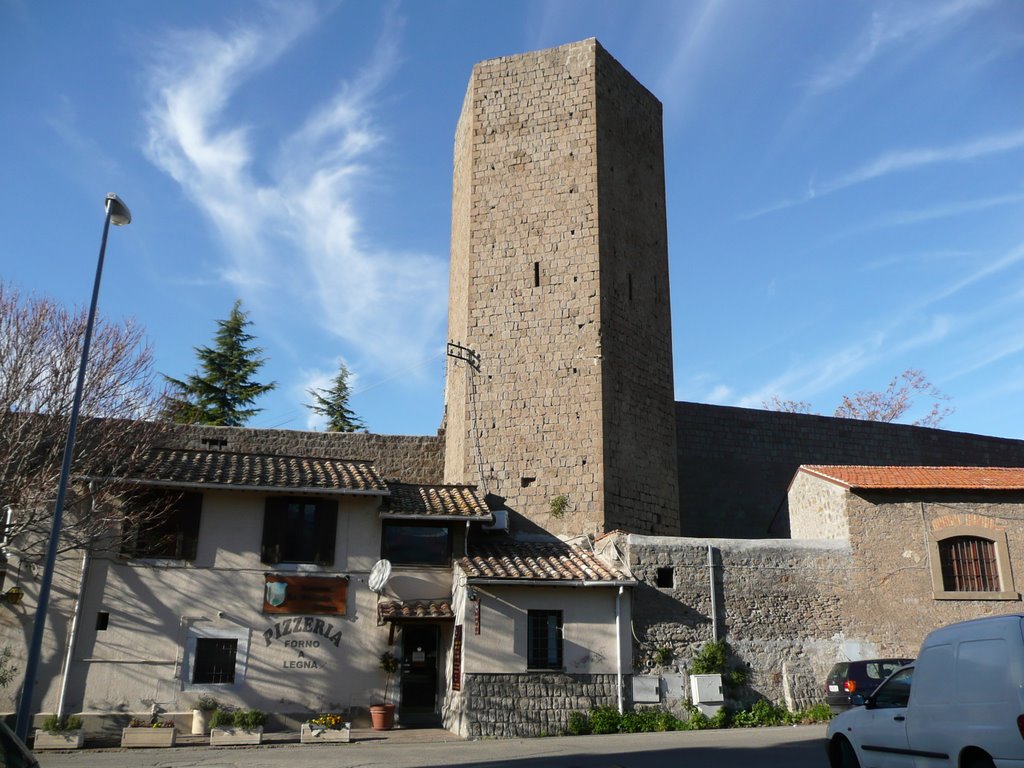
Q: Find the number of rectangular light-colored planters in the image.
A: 4